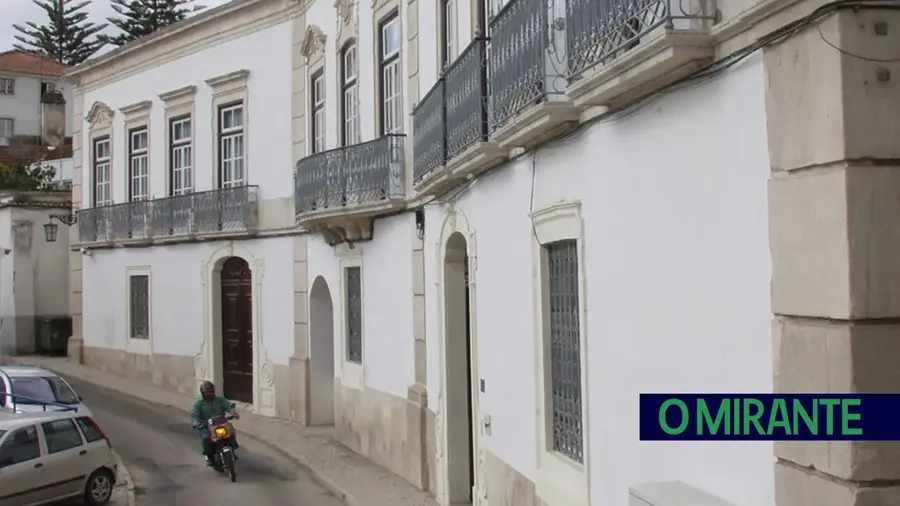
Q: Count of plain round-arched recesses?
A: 1